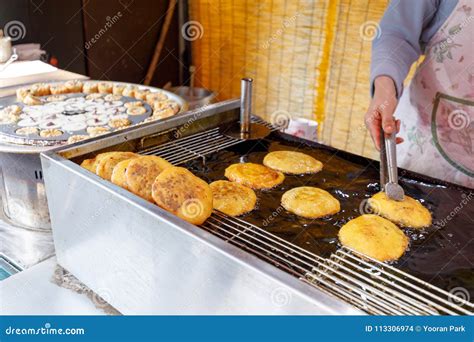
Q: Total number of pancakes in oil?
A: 6